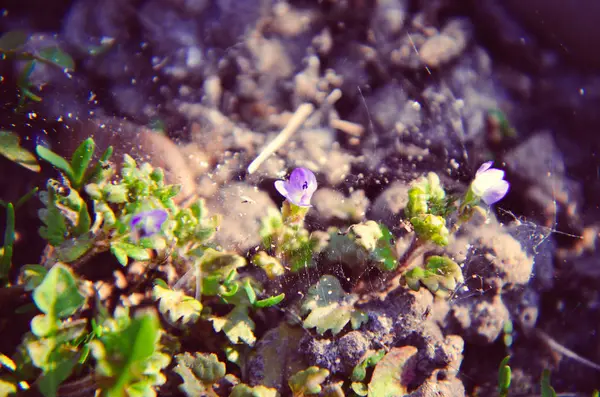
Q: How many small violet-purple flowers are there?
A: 3